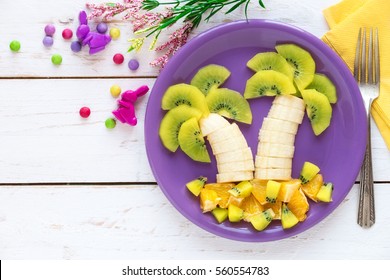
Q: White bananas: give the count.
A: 2